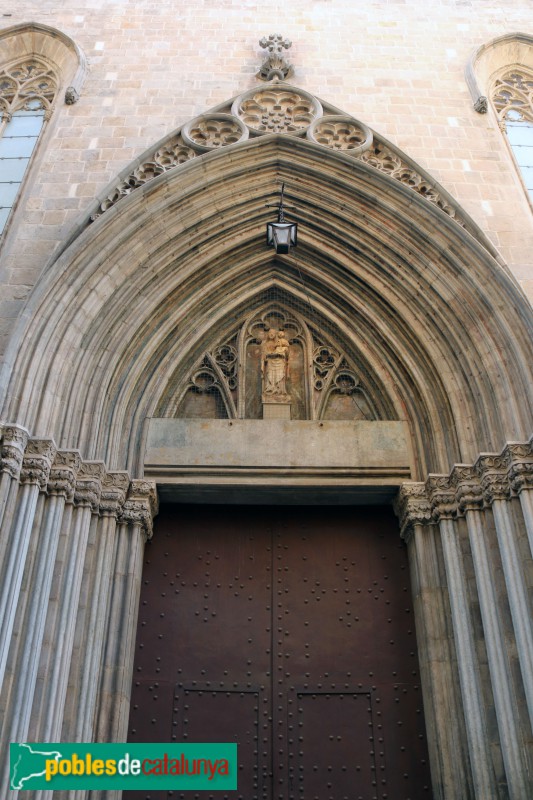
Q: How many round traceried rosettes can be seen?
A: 3